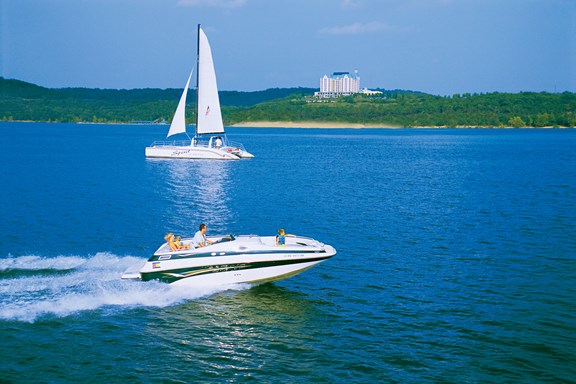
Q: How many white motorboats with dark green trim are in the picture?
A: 1